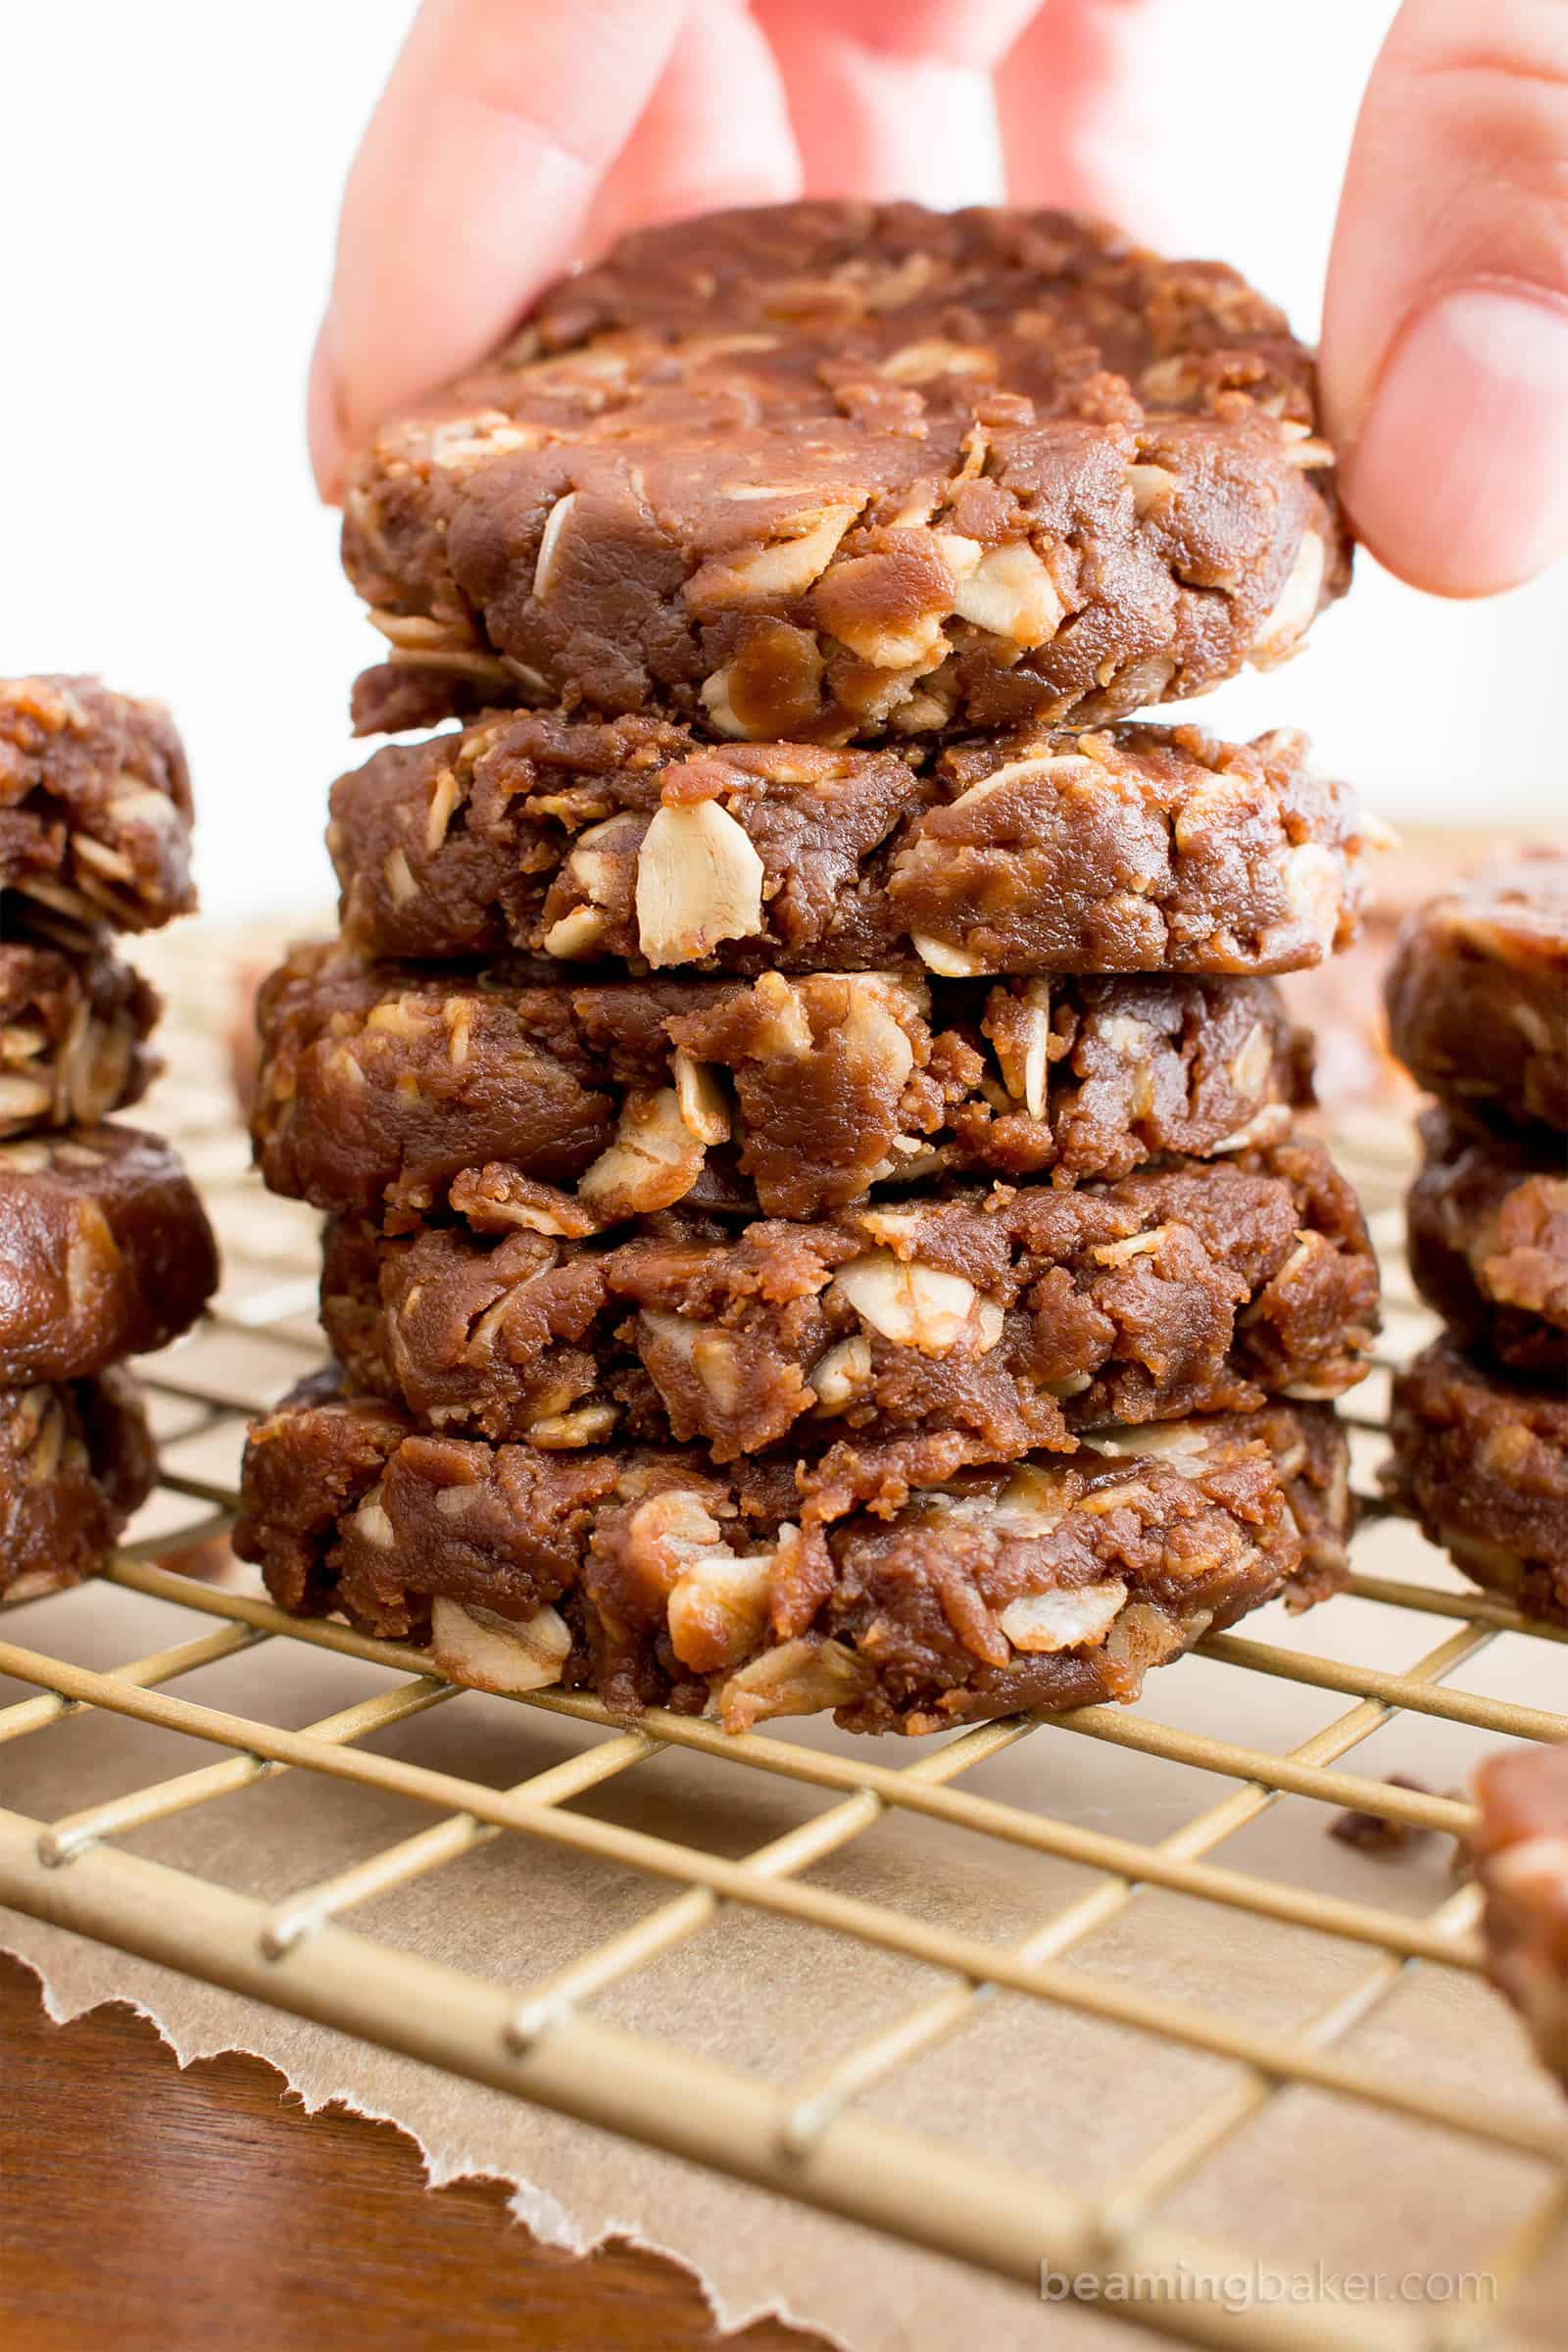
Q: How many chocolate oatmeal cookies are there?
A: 13